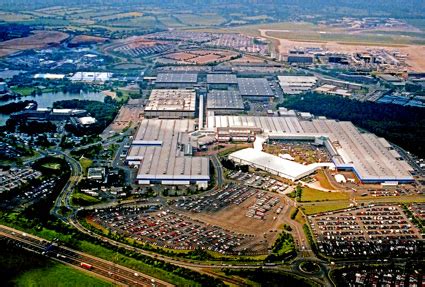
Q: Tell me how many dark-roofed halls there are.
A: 4